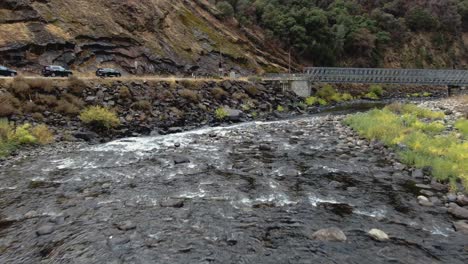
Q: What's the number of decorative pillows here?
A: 0